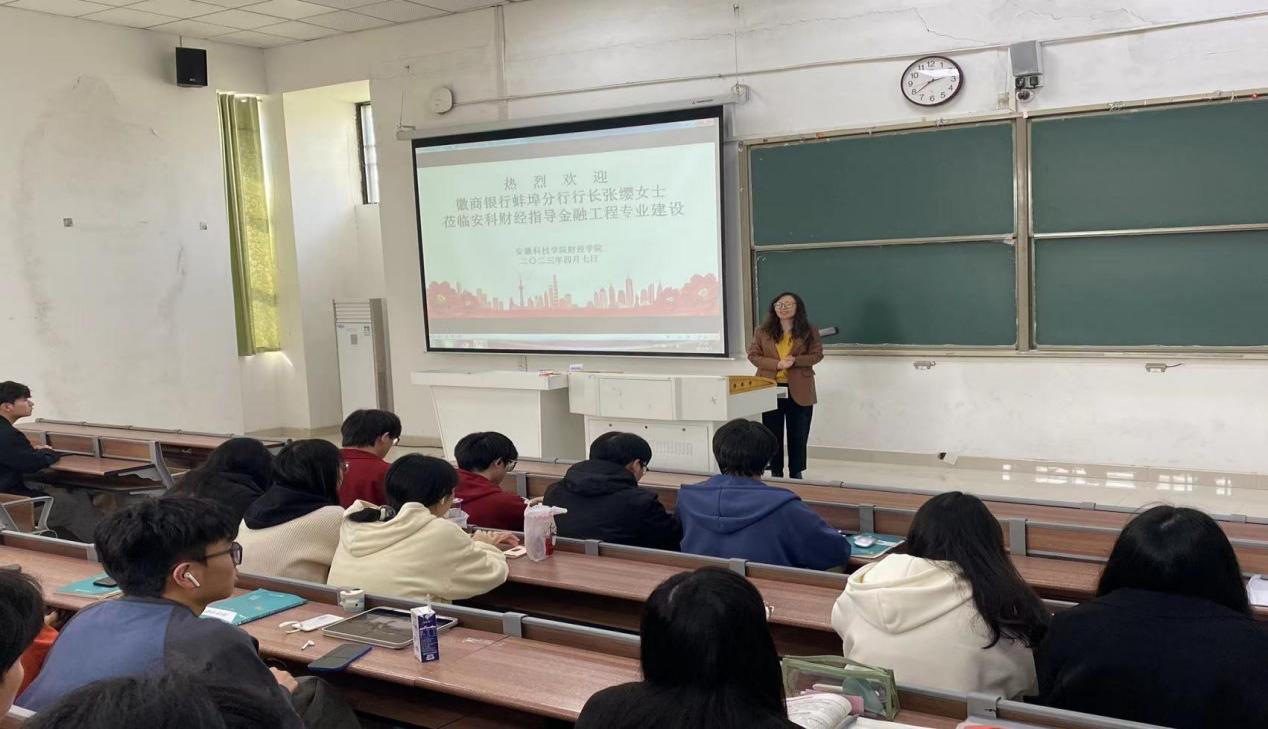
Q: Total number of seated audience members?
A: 14